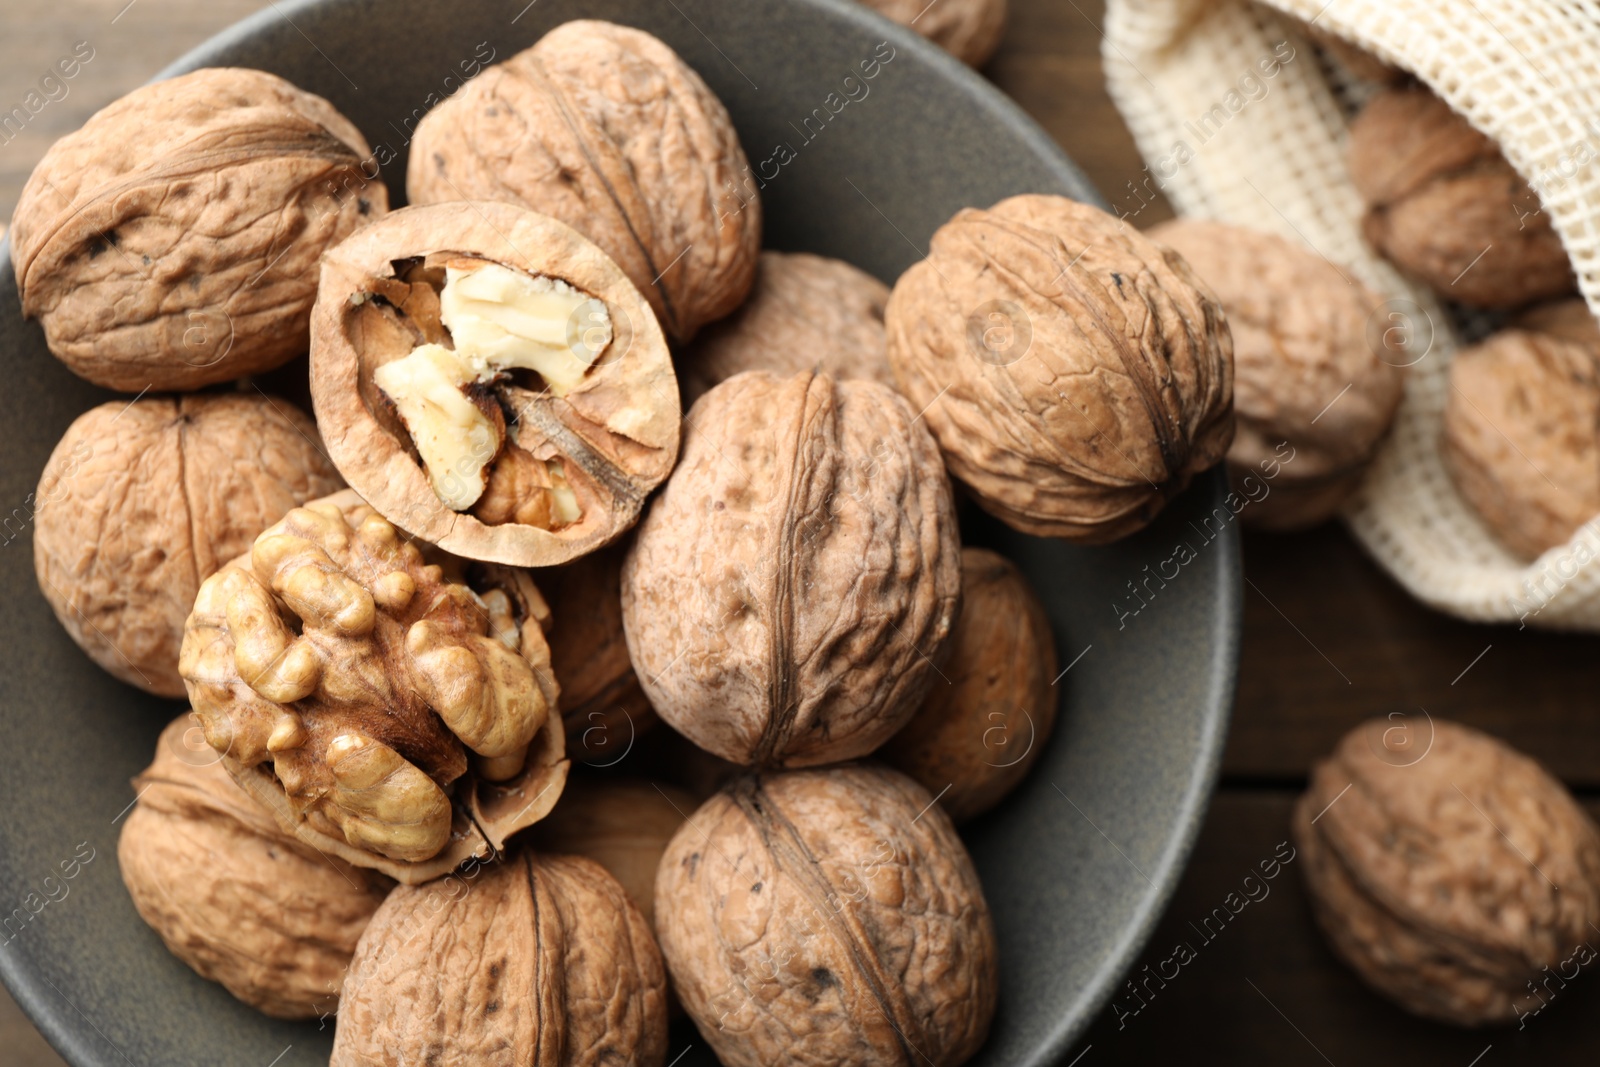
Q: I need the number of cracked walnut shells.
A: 2